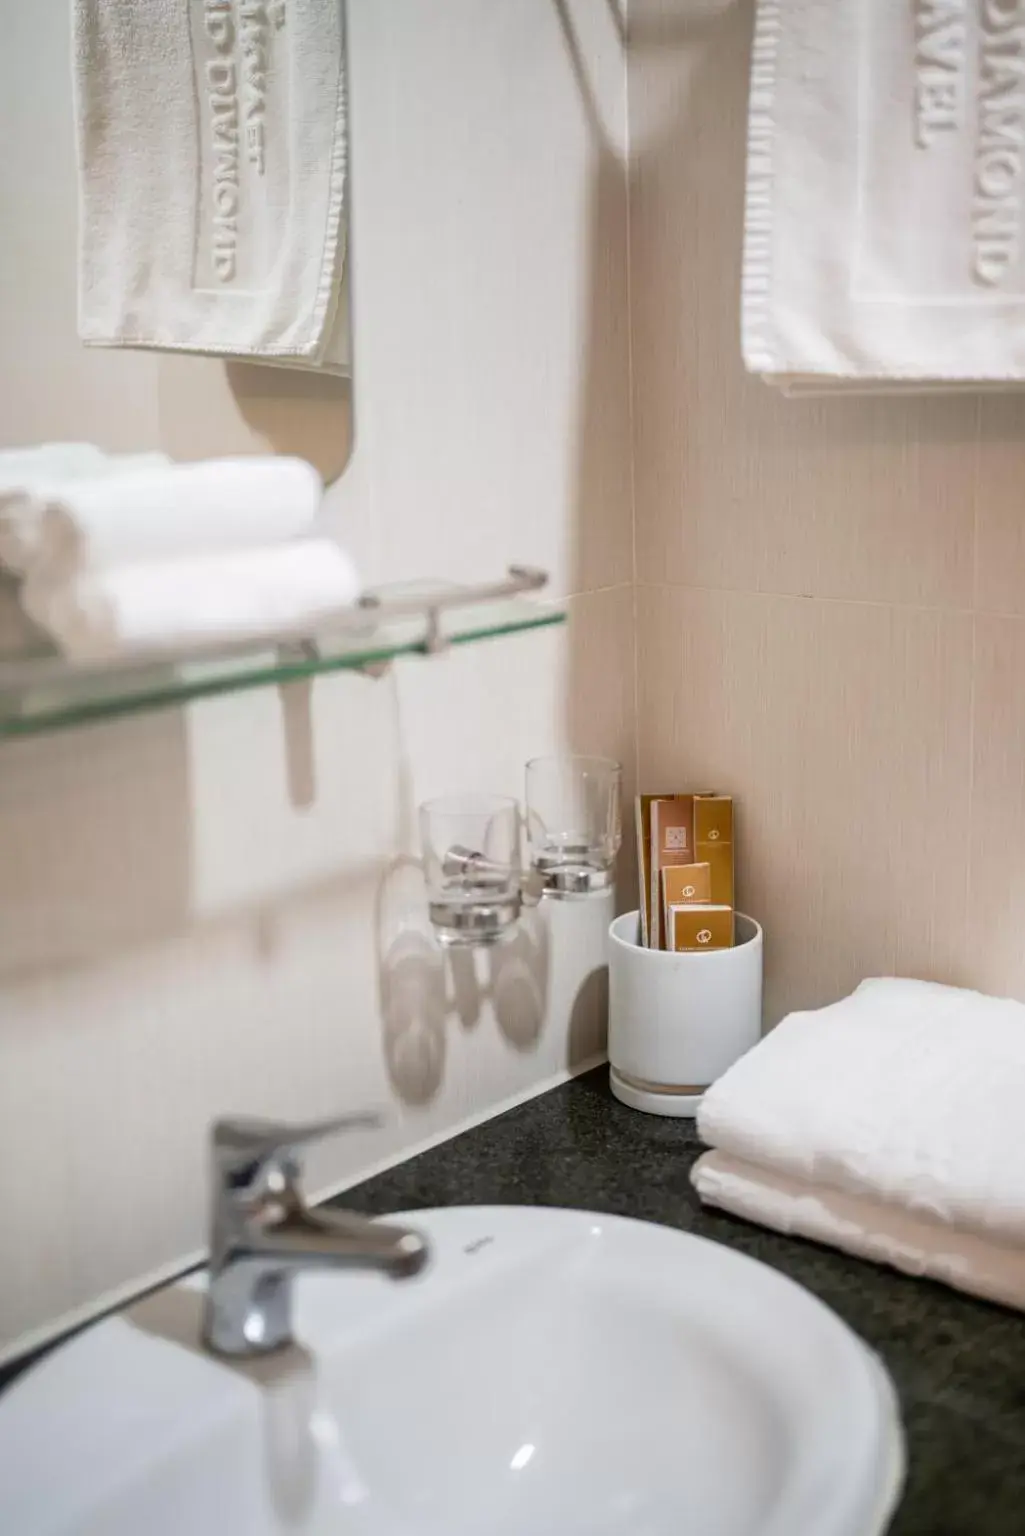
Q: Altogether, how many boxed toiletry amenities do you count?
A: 5